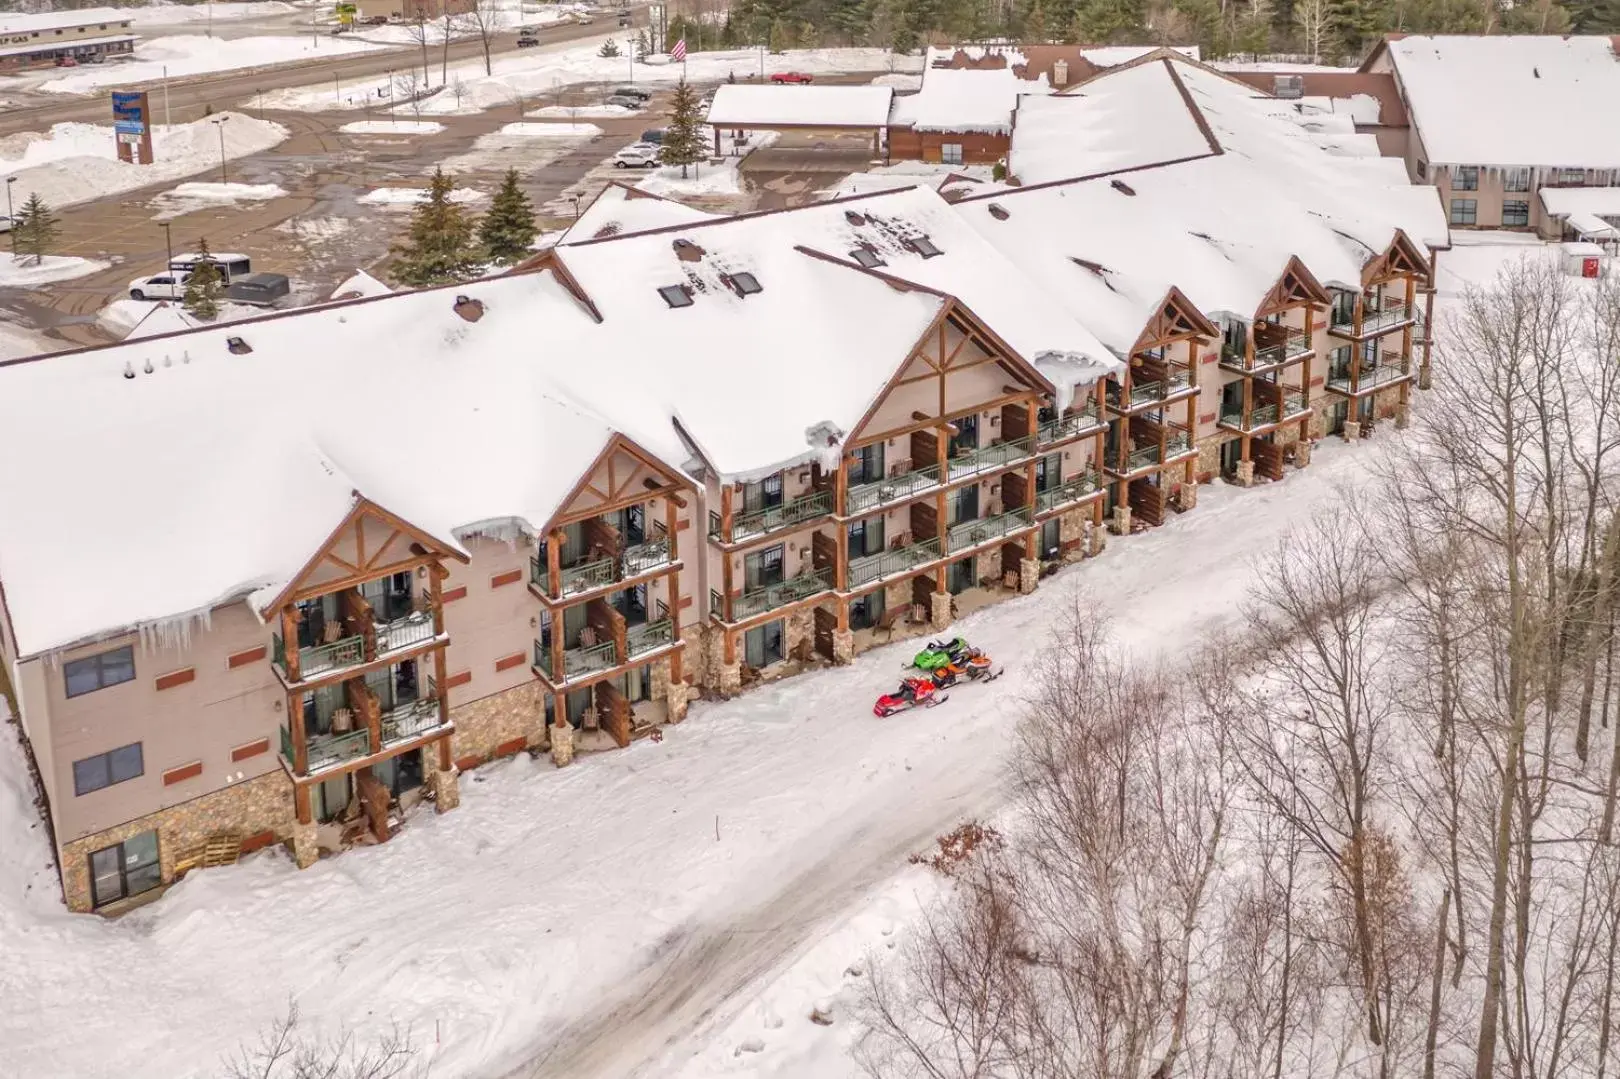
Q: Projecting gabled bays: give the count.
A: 6